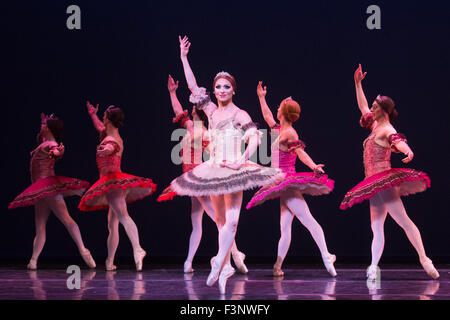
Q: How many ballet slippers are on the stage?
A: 12